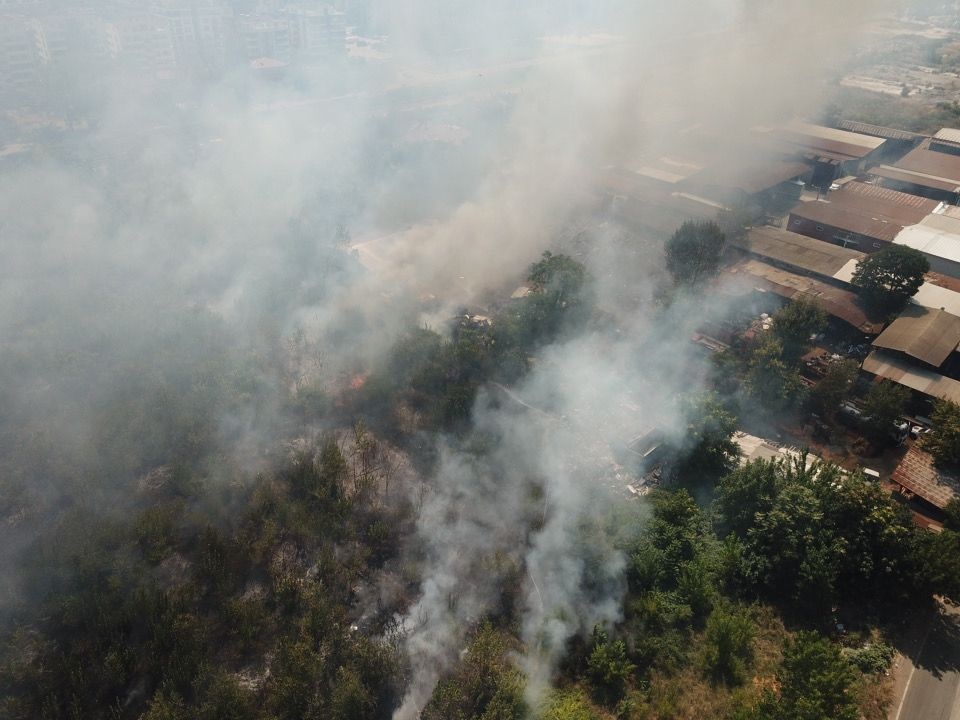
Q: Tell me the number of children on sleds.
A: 0